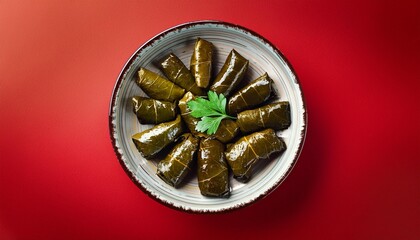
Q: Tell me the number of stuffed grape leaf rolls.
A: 13